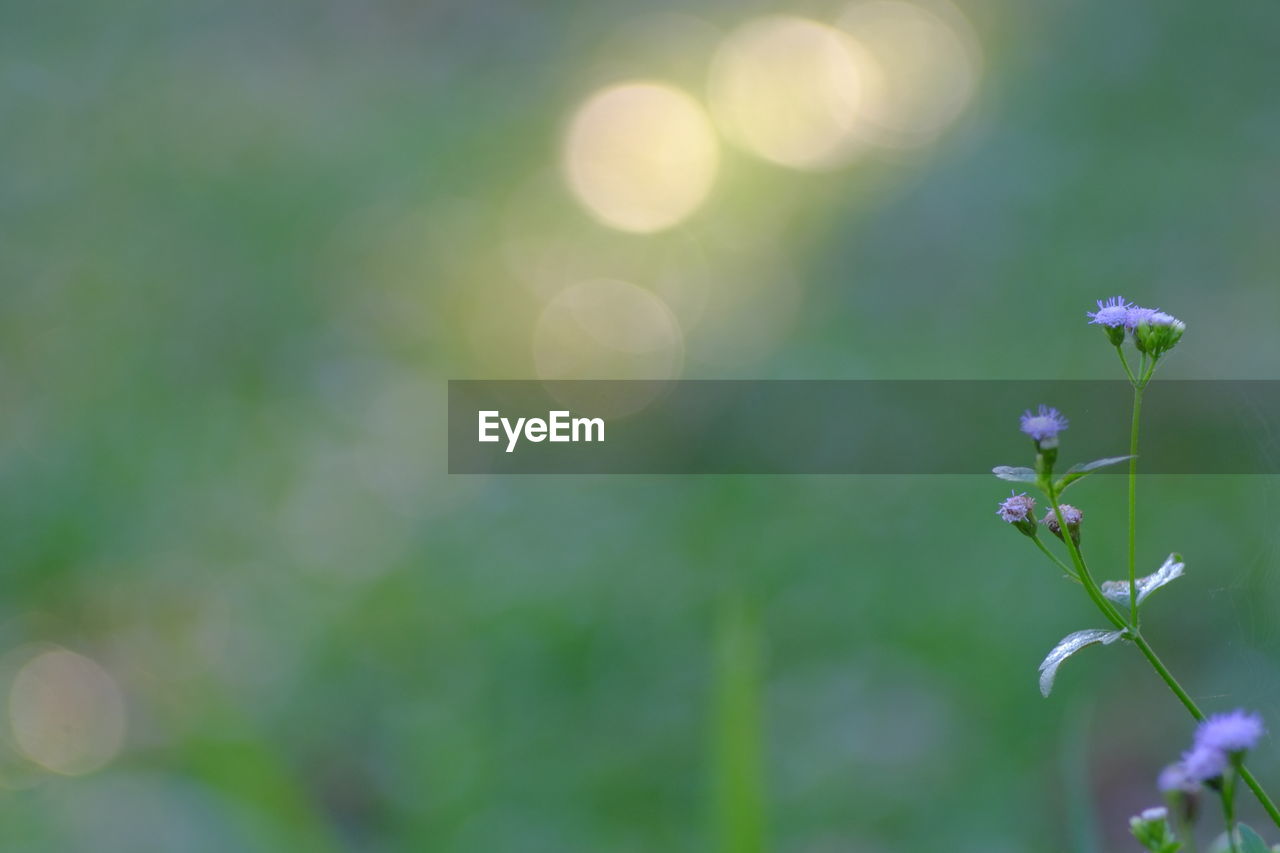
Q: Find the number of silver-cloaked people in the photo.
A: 0